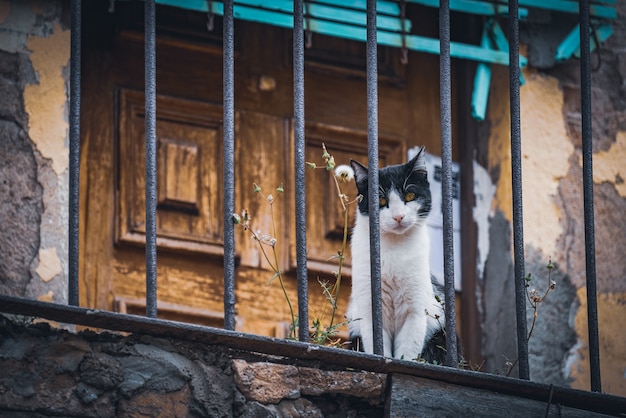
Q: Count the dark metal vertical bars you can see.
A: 8